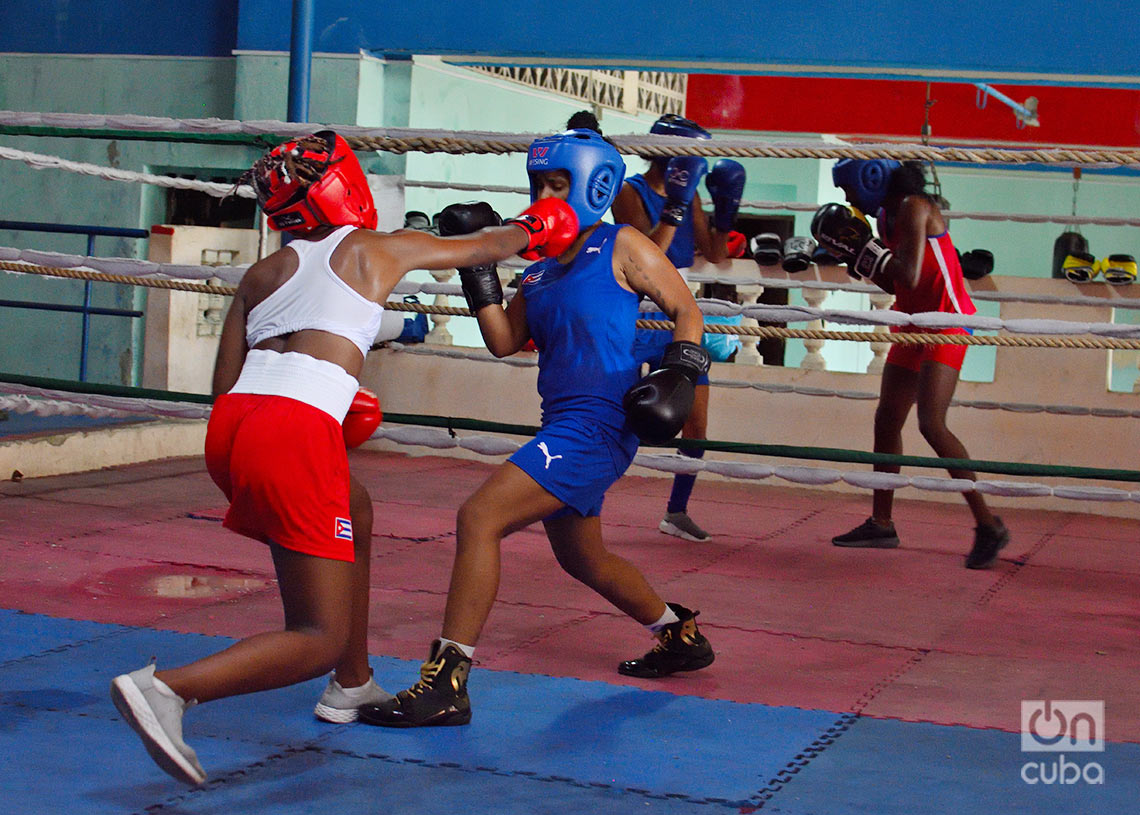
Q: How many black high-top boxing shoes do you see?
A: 2